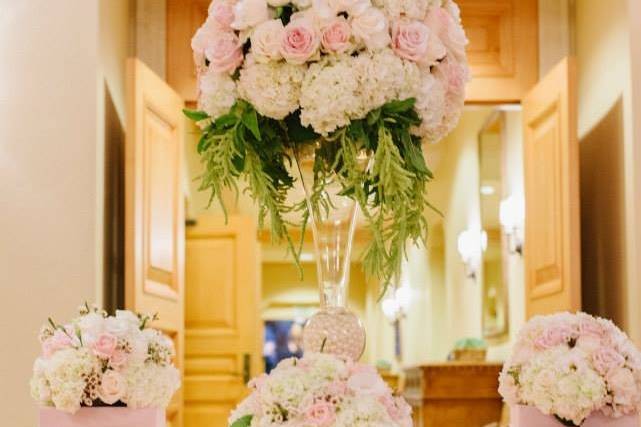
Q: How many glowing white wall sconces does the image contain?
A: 3